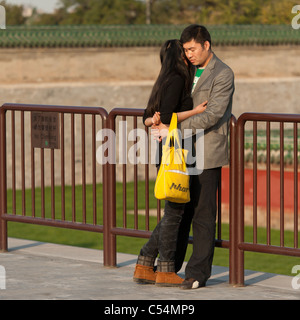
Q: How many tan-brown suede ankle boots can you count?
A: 2